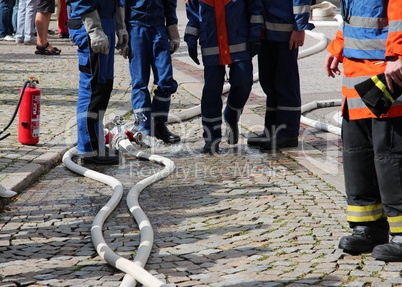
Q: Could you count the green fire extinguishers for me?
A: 0